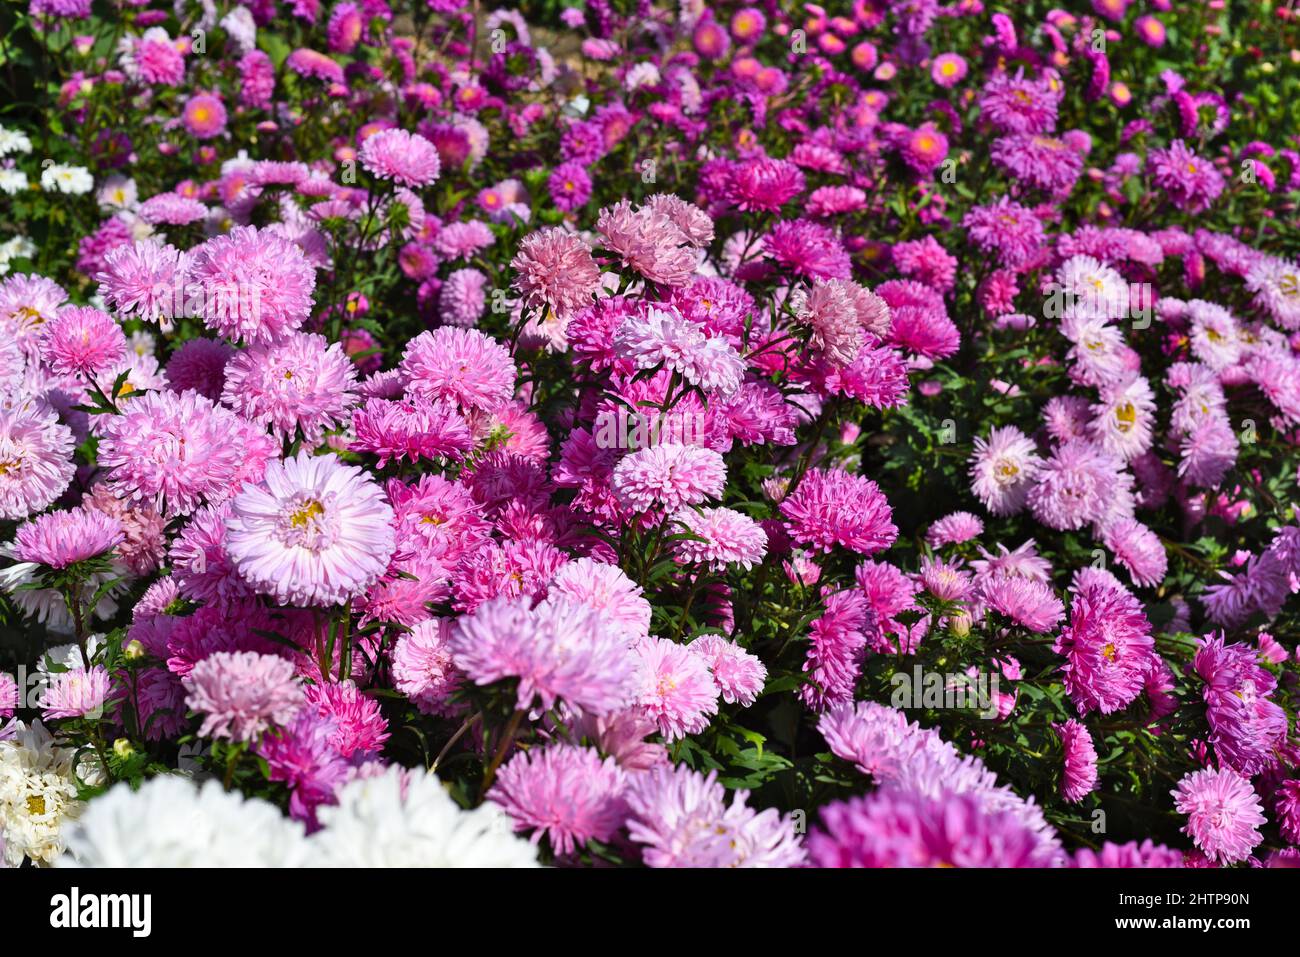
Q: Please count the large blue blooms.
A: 0